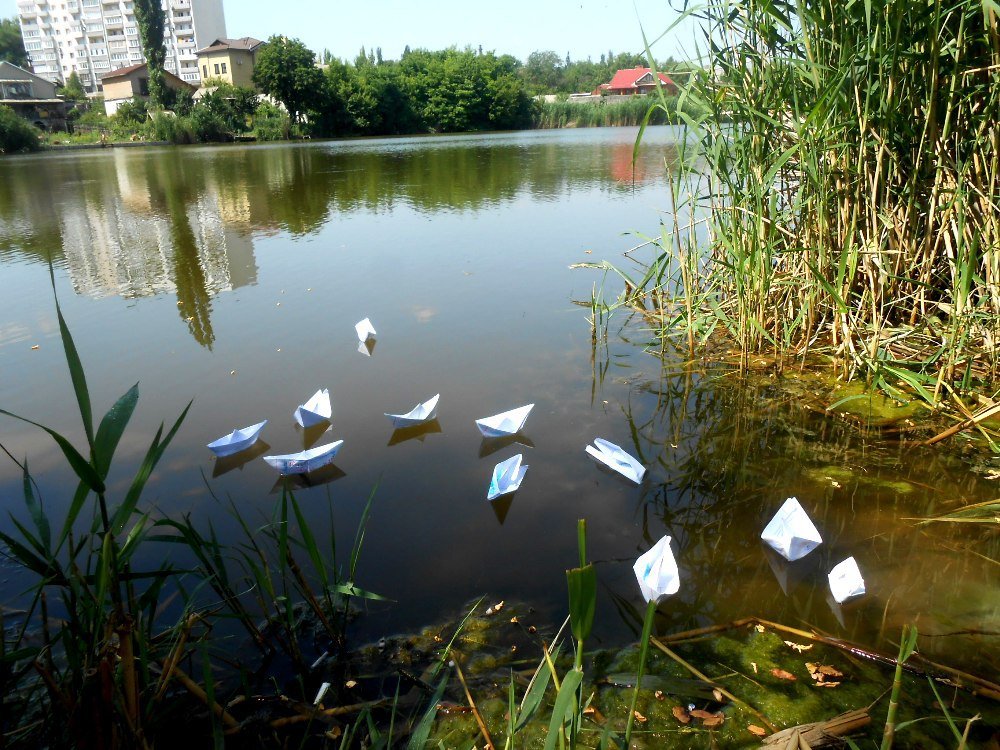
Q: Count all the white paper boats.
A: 11